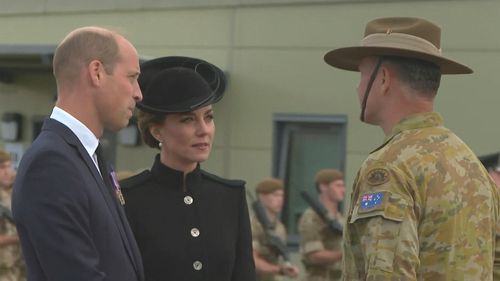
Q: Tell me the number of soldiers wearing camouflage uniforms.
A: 4